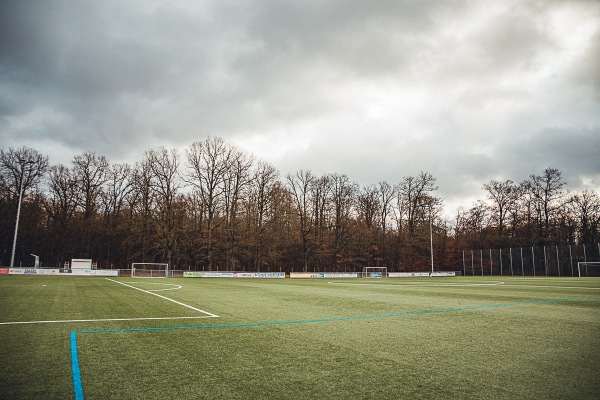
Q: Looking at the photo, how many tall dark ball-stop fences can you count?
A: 1